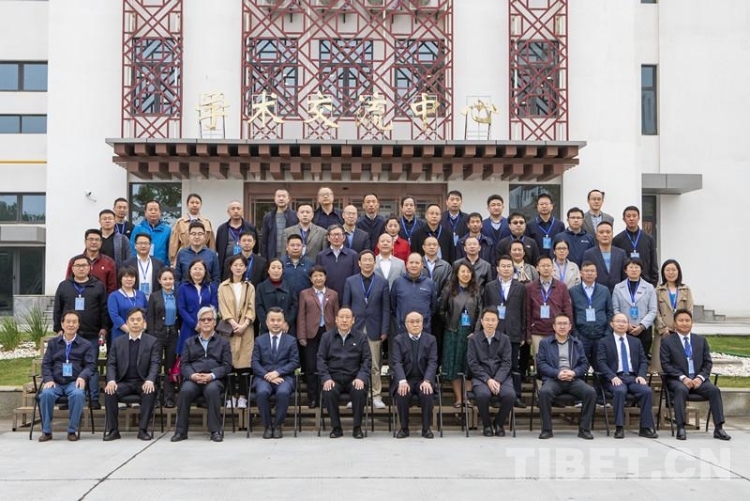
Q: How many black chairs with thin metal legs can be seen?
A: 10